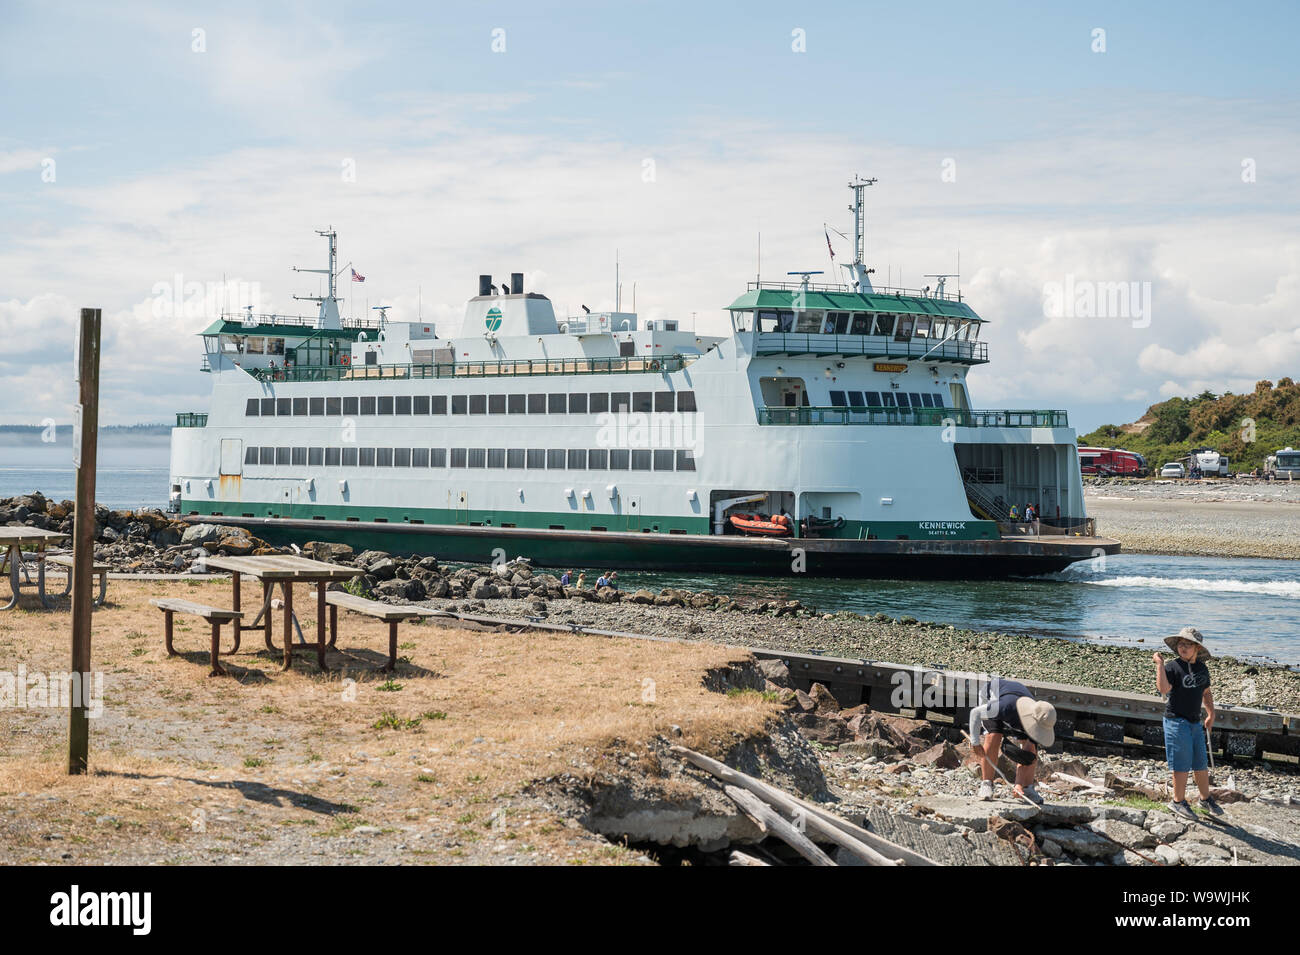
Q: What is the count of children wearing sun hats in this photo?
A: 2